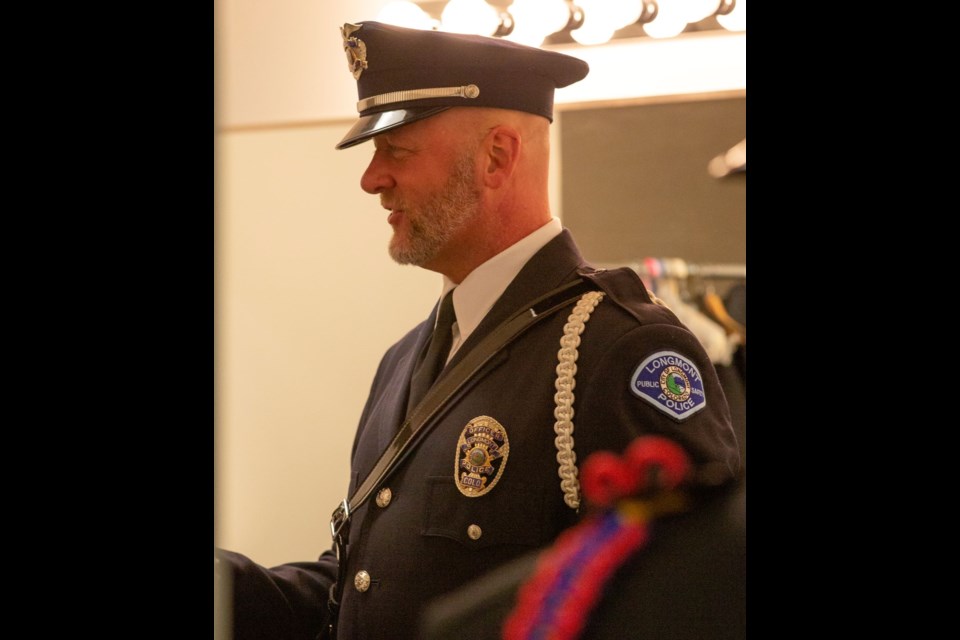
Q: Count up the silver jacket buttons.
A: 3